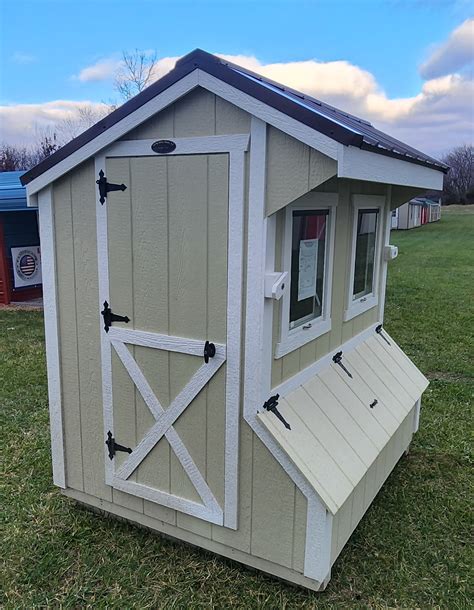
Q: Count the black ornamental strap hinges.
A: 6